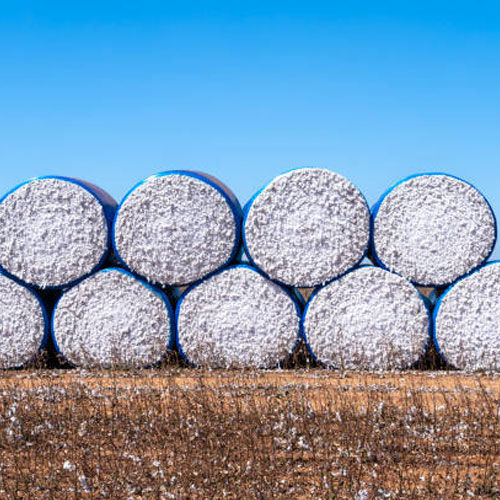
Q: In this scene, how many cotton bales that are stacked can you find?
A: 9